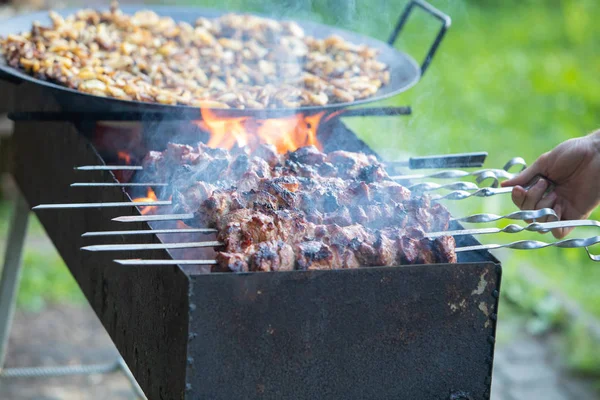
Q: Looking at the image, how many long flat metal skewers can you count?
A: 7